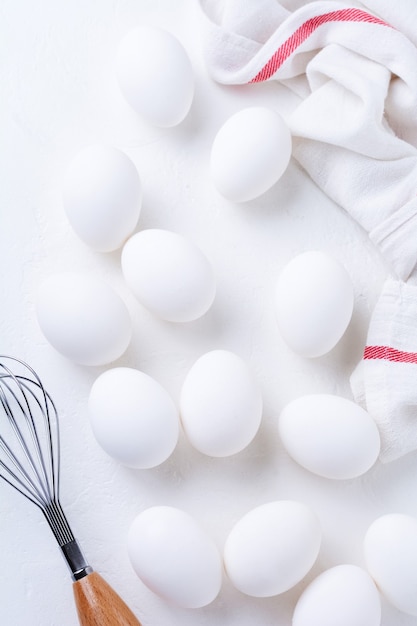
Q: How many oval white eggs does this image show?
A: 13